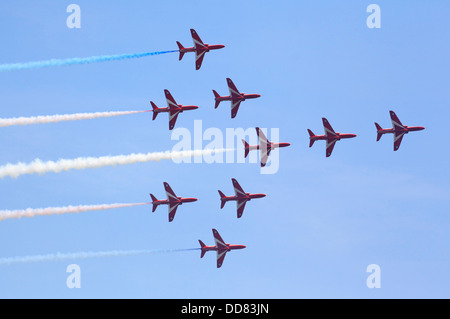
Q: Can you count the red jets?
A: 9